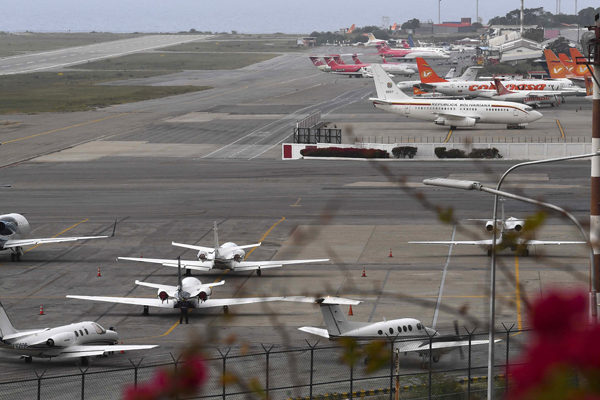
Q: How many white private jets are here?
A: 6